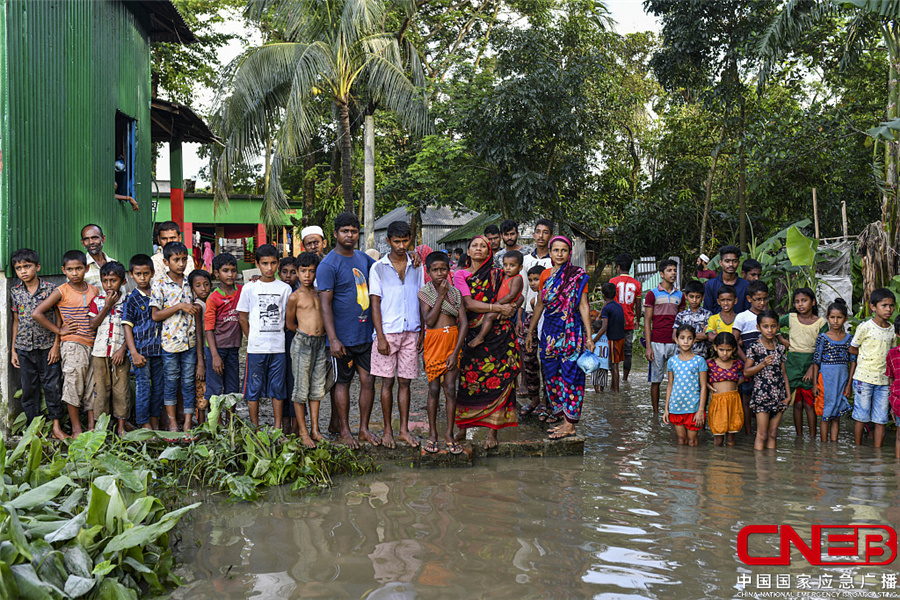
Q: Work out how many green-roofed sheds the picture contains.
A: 1